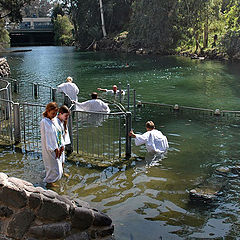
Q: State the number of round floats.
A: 3